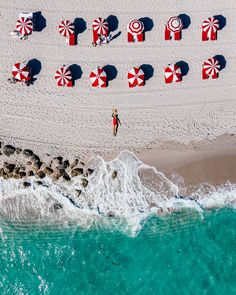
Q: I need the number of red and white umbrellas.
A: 12